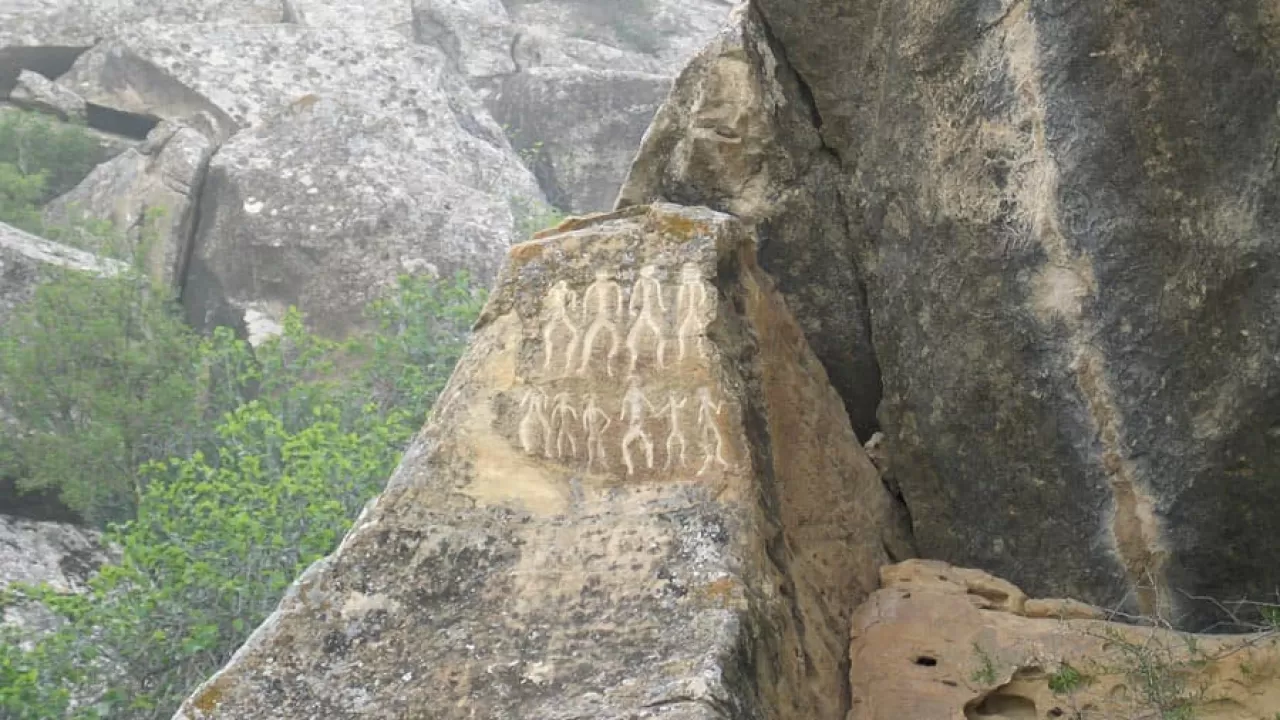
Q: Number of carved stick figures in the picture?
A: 10